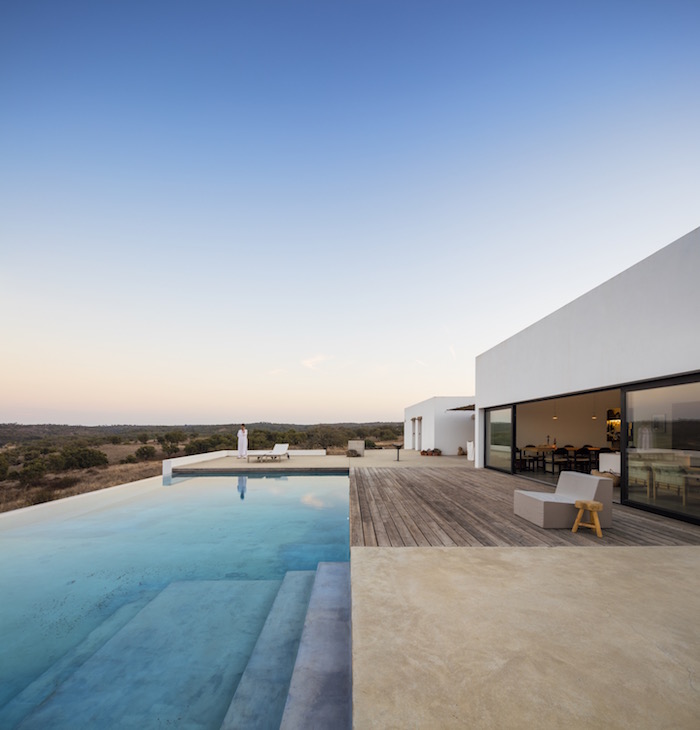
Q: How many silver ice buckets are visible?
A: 0